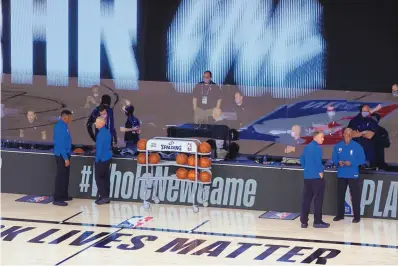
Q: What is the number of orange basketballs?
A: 10